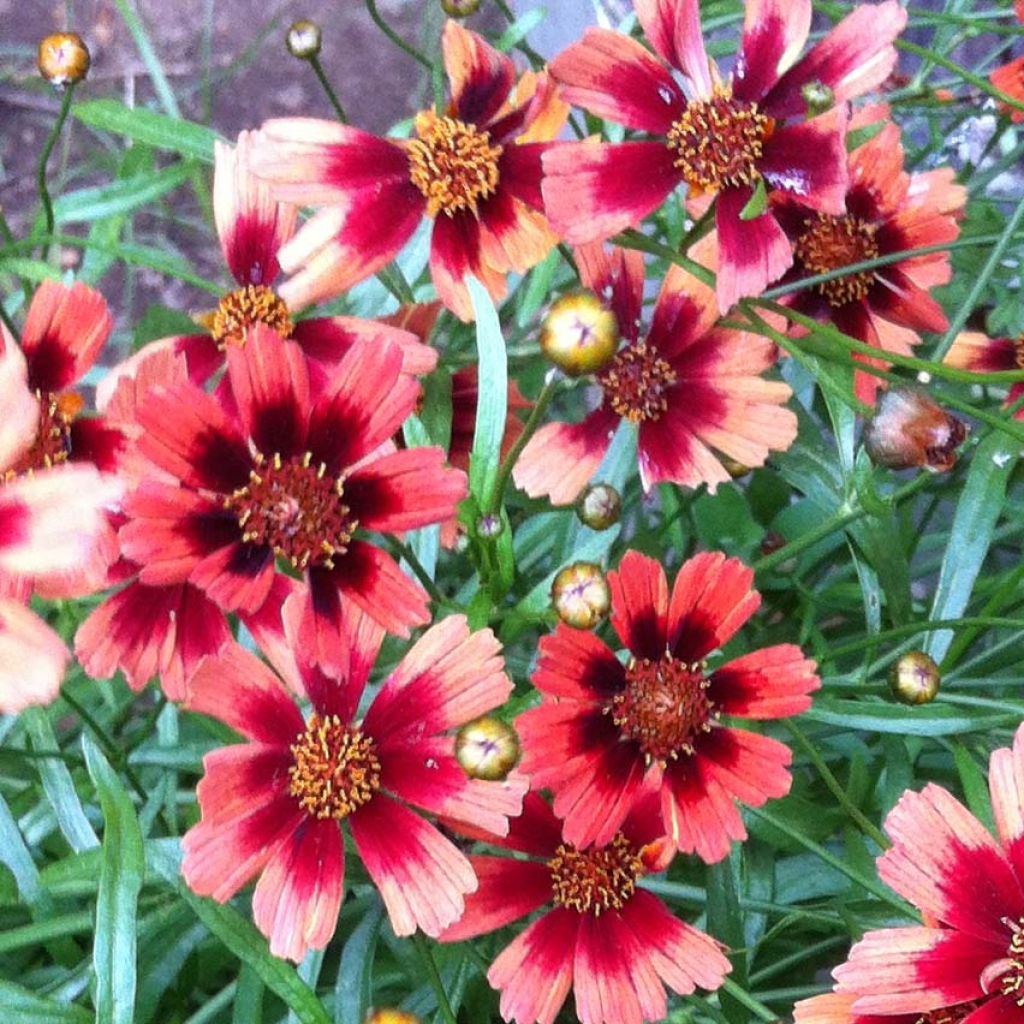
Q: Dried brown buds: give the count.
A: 1